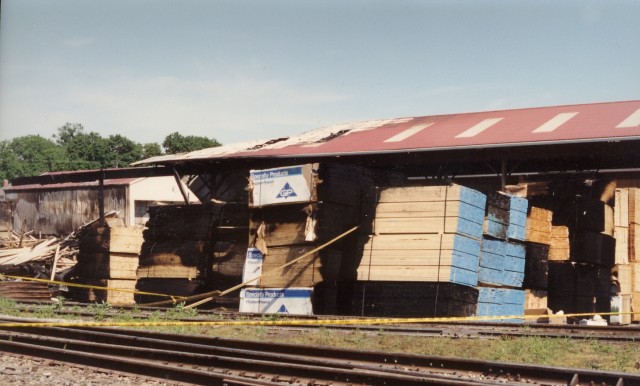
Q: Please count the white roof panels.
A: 4